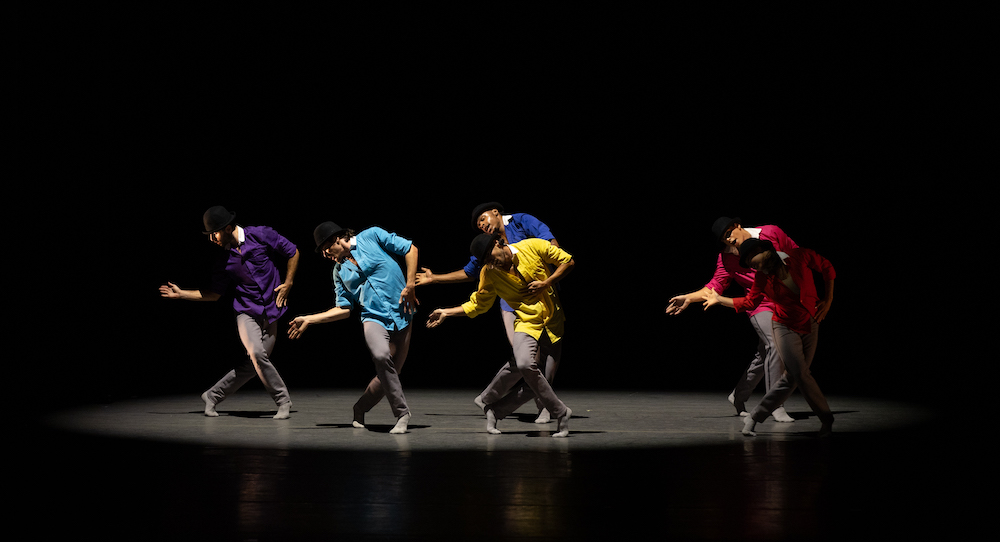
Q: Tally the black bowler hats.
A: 6